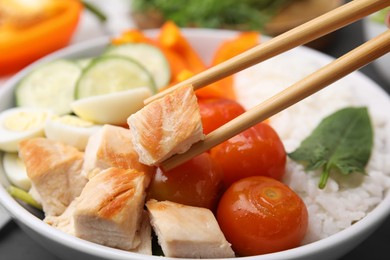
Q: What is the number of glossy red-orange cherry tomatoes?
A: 4